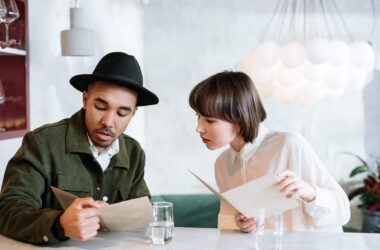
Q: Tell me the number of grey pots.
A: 1